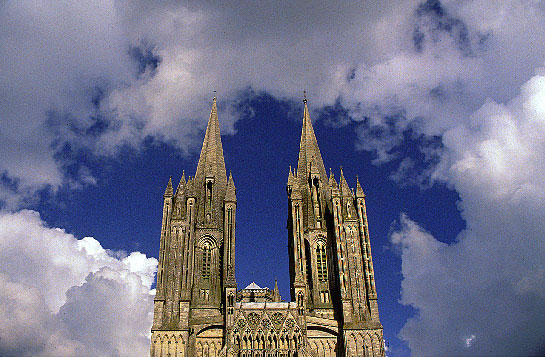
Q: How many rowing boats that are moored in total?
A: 0